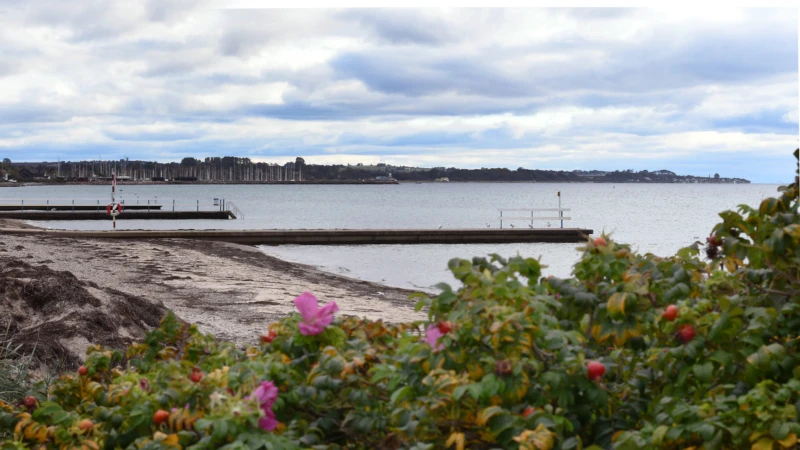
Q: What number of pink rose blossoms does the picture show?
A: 3